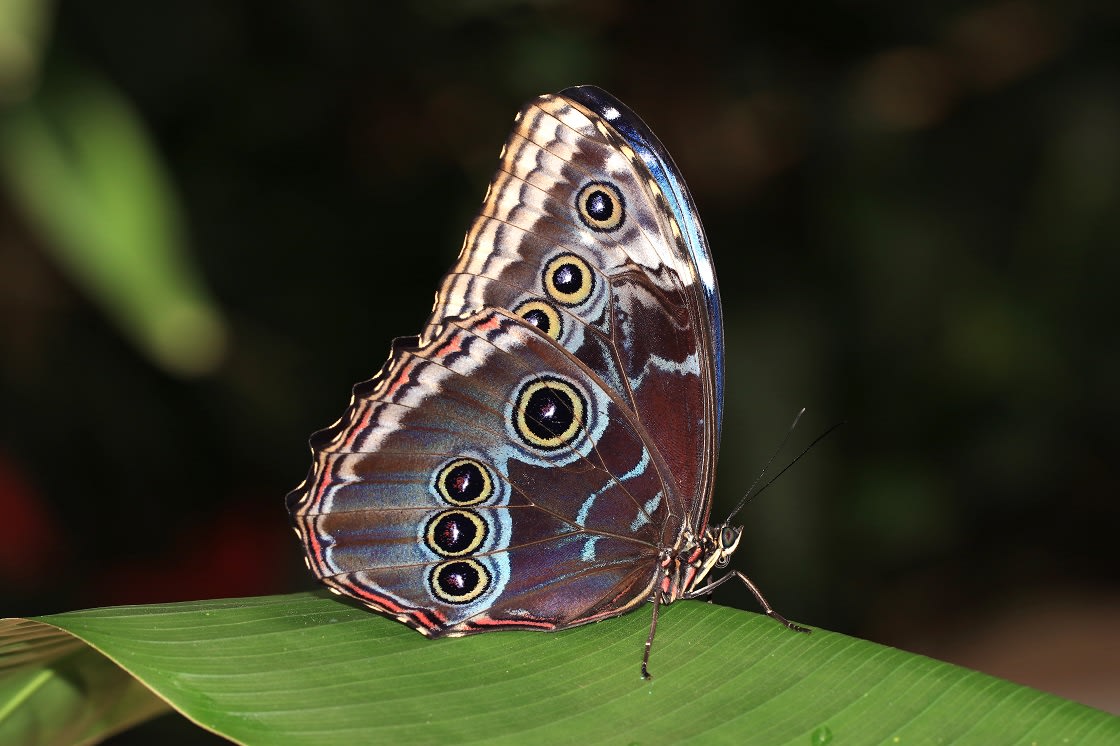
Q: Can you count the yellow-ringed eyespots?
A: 7